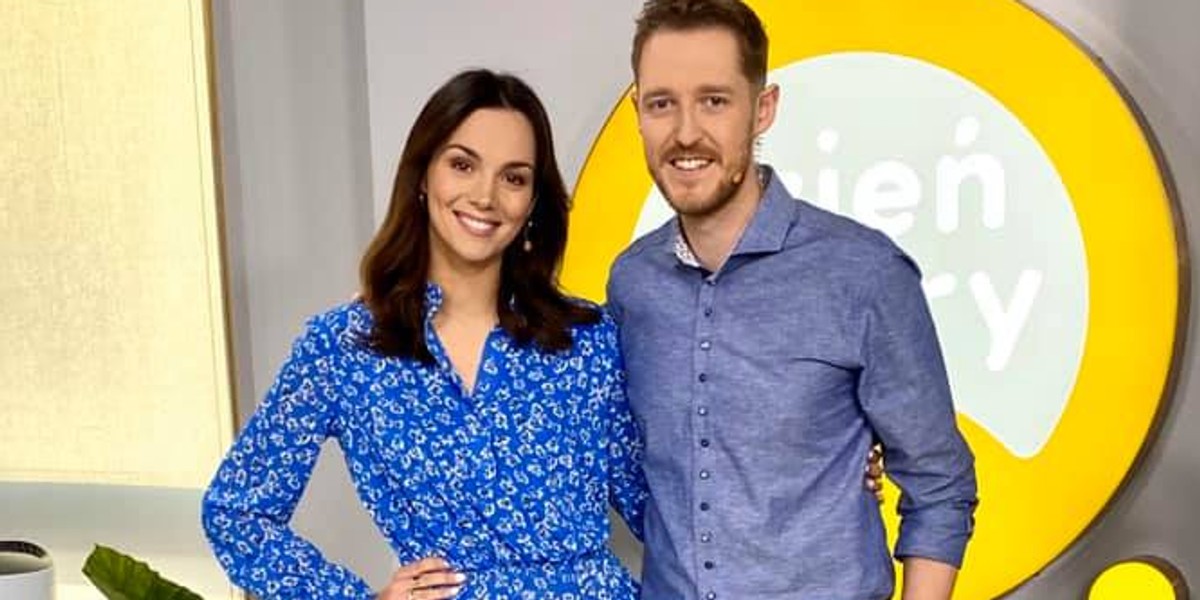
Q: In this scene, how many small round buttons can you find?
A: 11